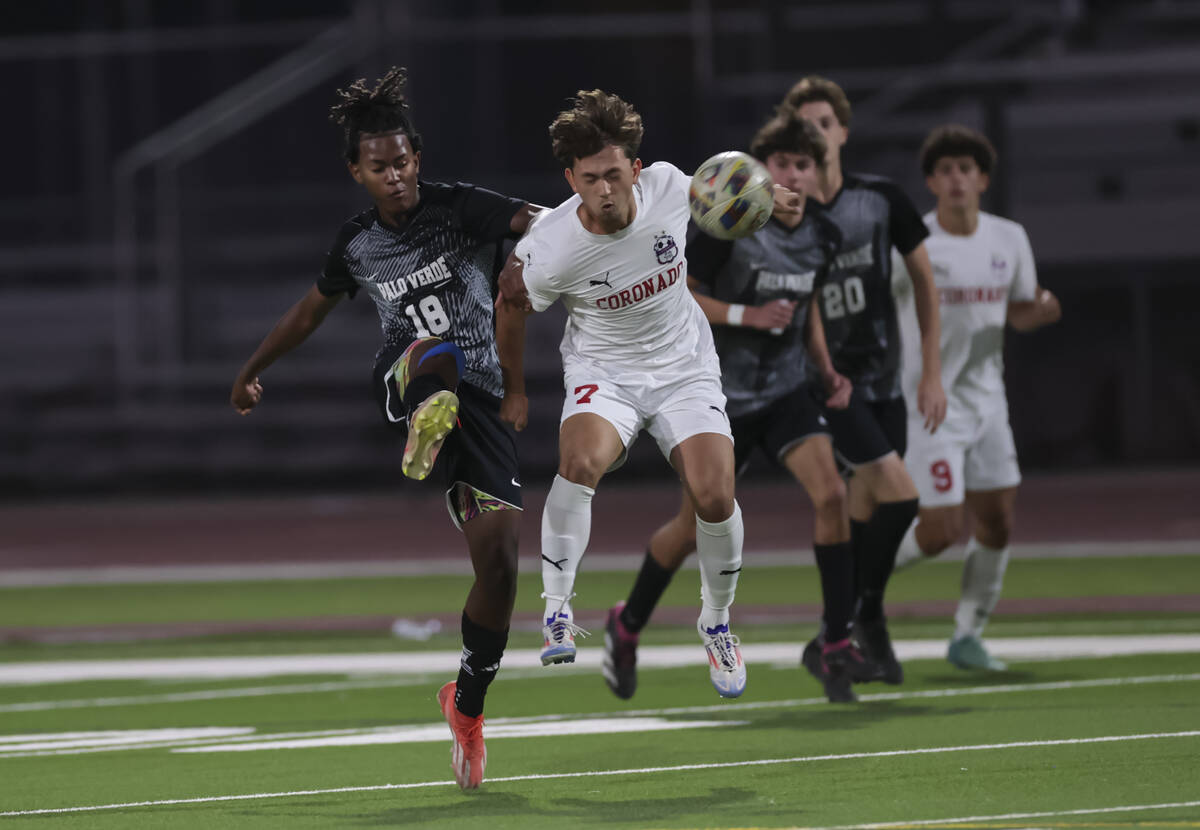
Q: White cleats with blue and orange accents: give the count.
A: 2